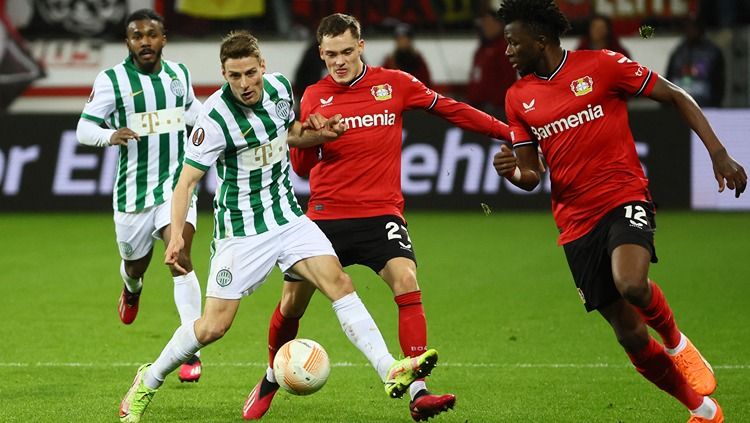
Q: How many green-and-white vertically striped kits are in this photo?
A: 2